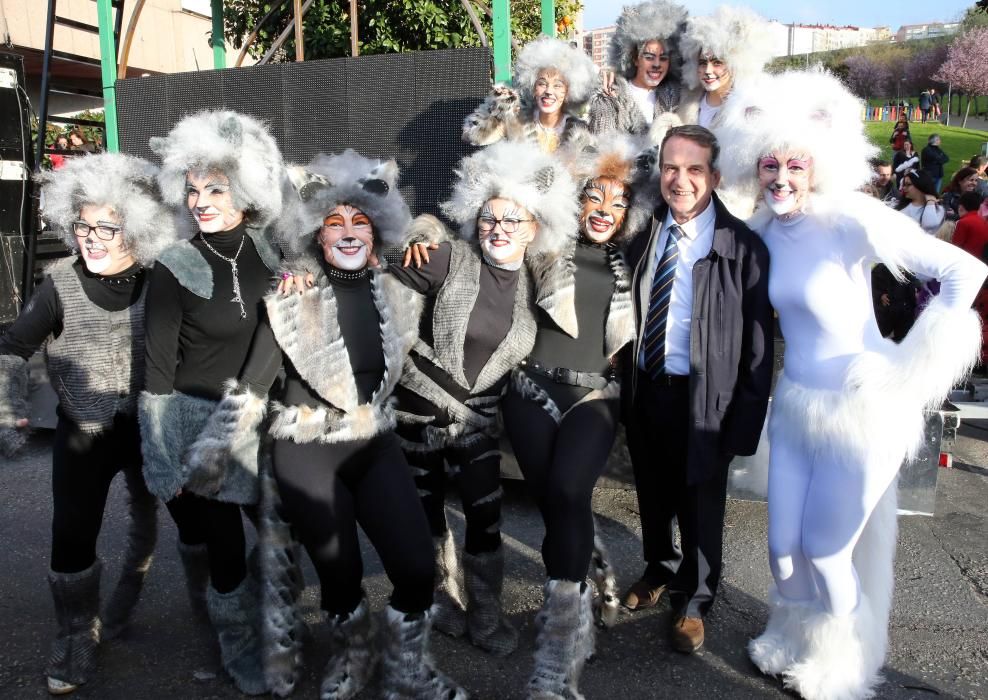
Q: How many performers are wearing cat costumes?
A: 9